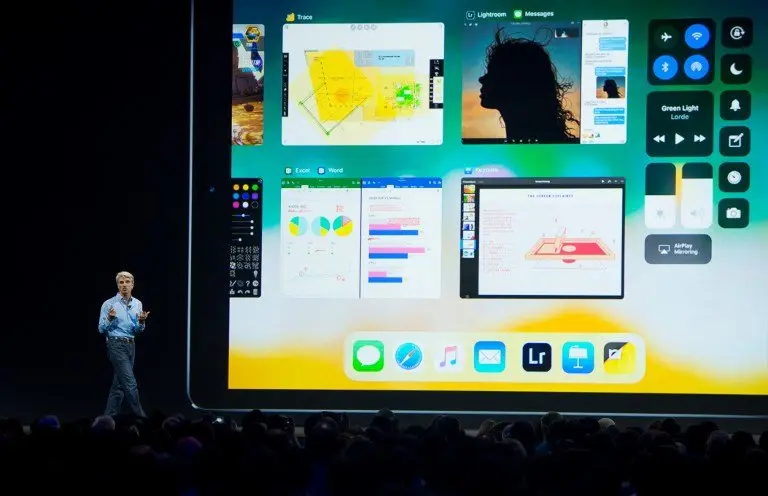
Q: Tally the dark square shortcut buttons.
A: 6